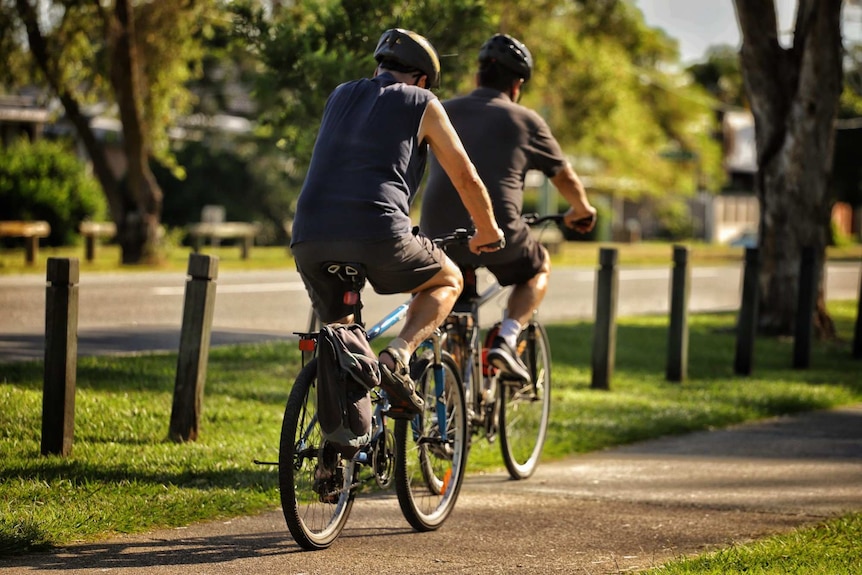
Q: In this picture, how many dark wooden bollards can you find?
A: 7